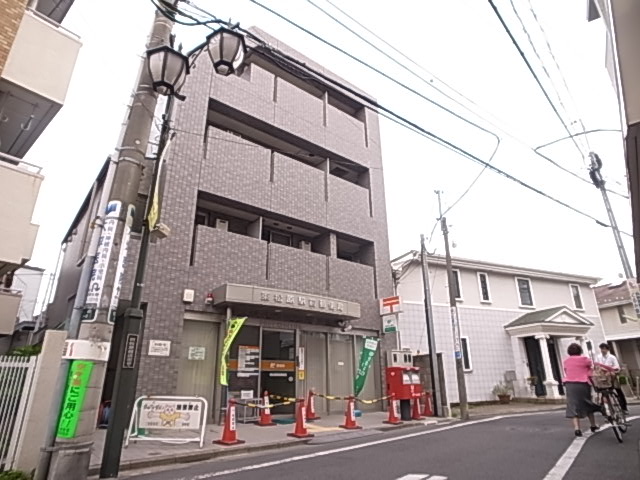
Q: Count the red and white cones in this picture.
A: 8